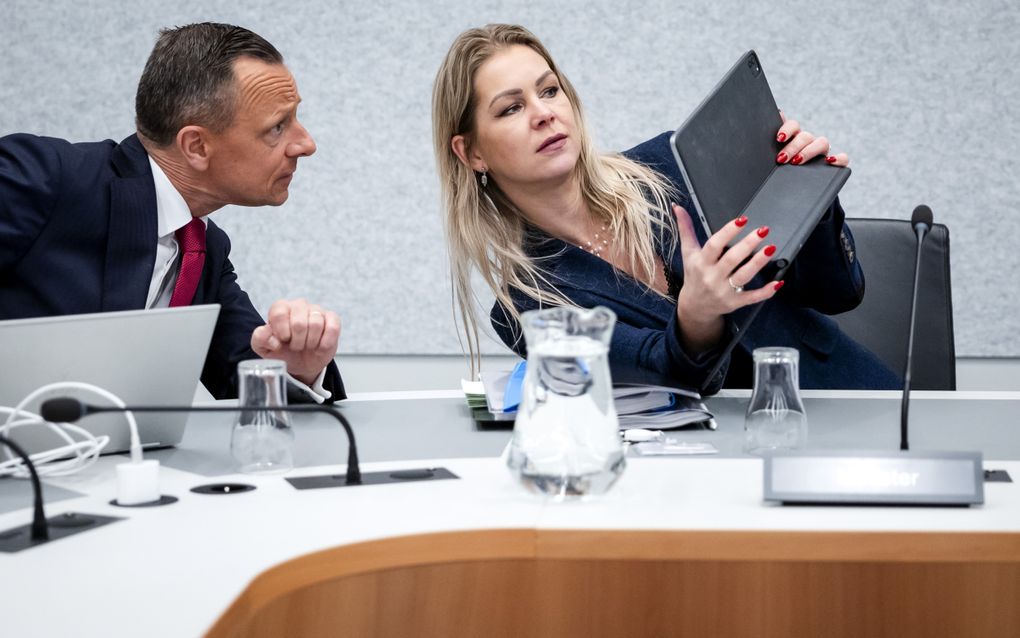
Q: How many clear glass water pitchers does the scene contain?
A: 1